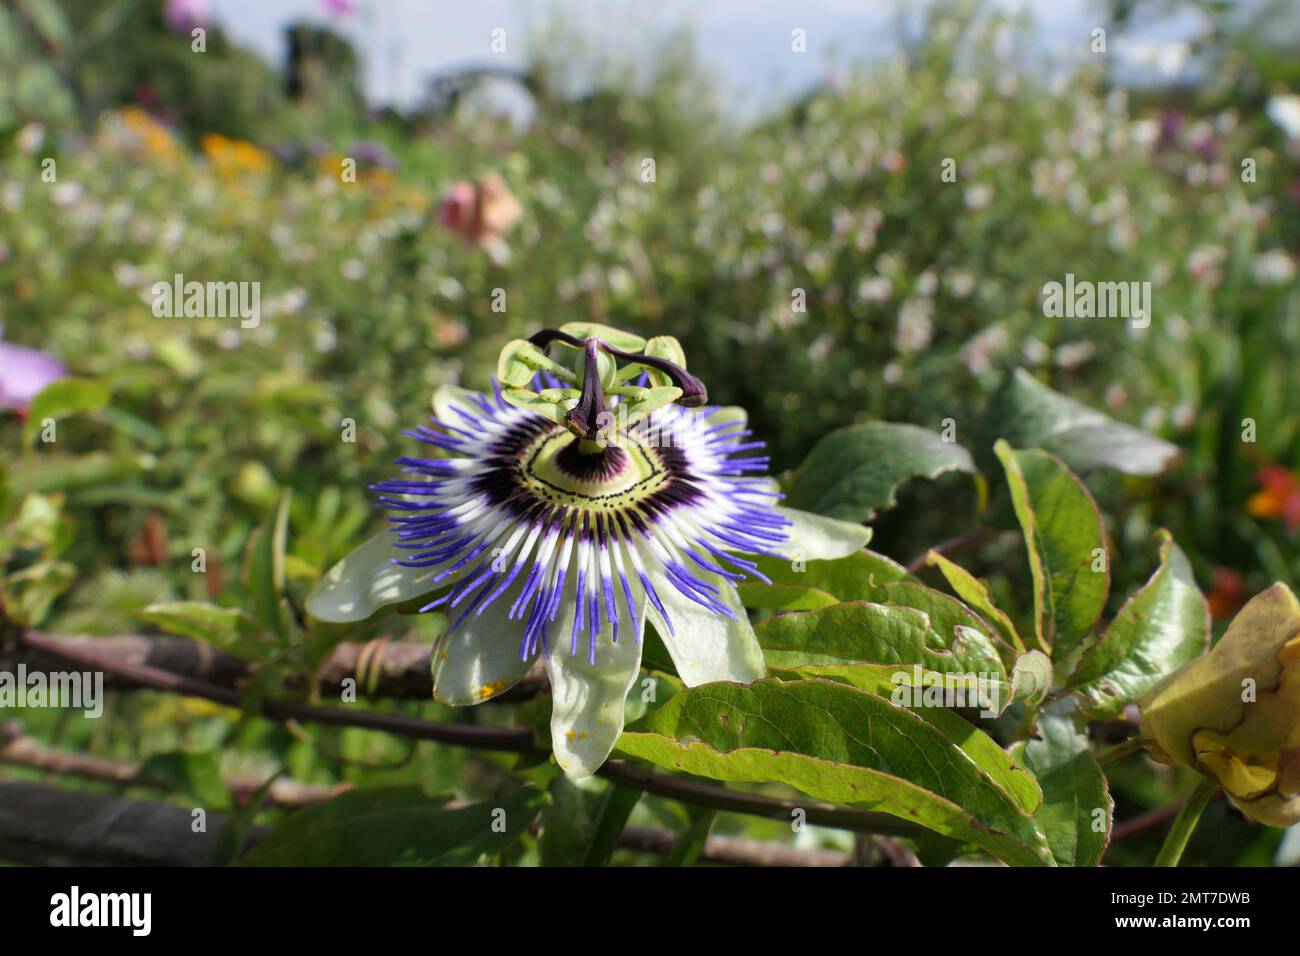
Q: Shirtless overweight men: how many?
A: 0